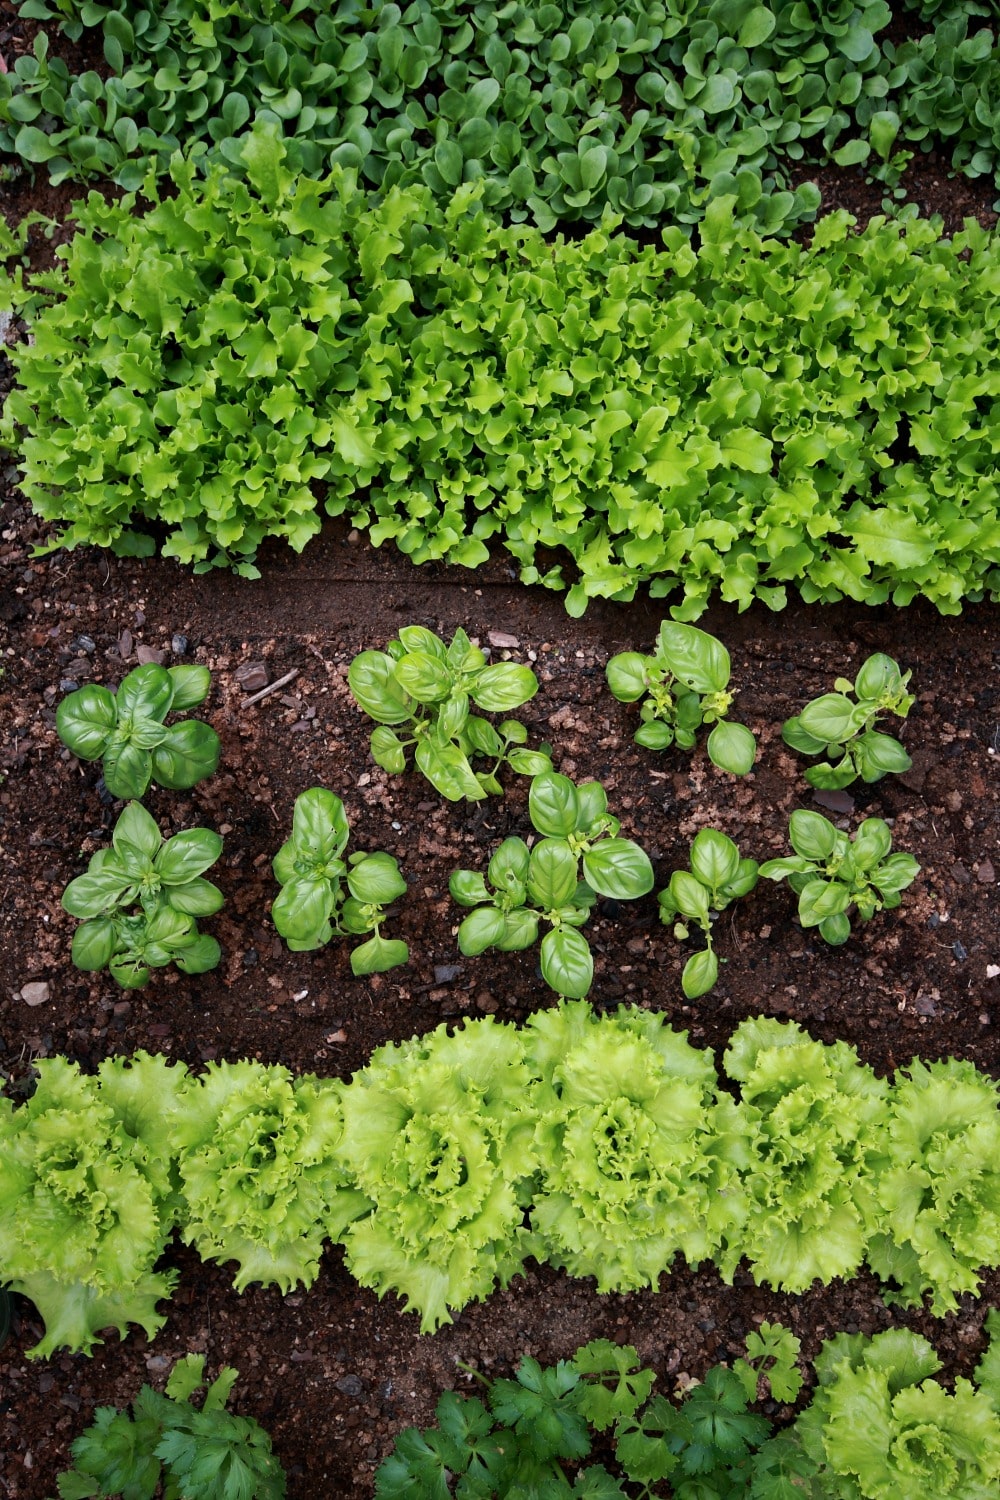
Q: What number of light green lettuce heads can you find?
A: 7